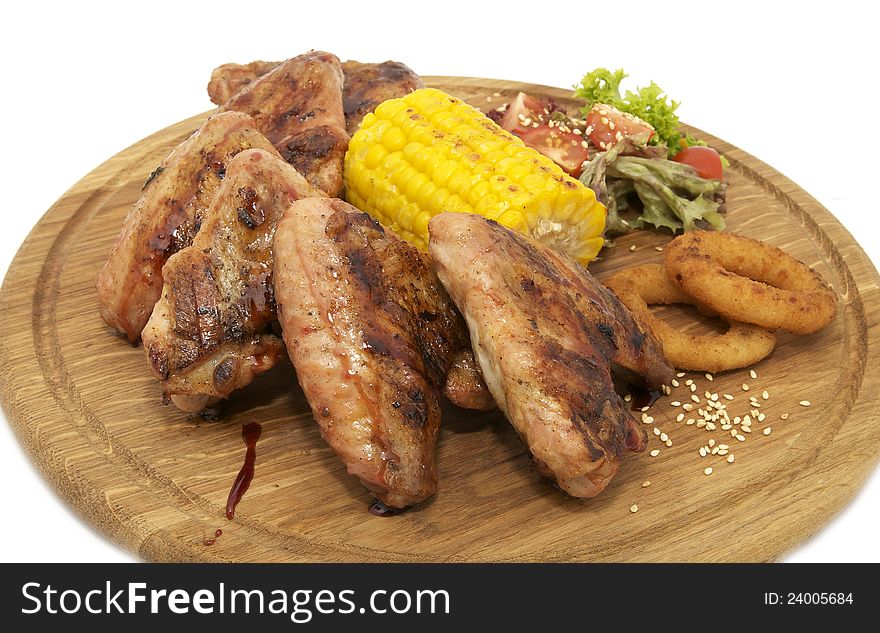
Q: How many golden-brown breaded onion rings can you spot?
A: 2